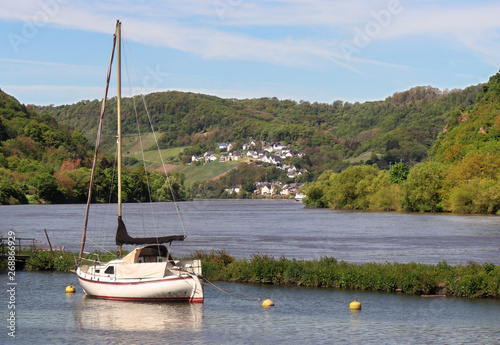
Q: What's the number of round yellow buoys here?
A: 3